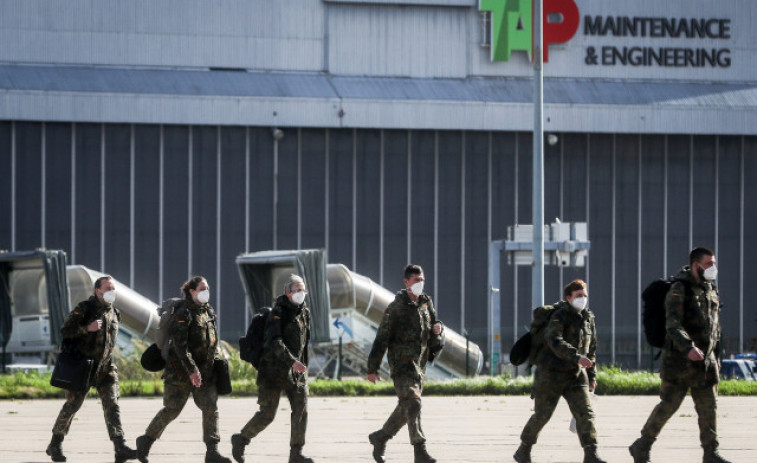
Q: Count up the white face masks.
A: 6